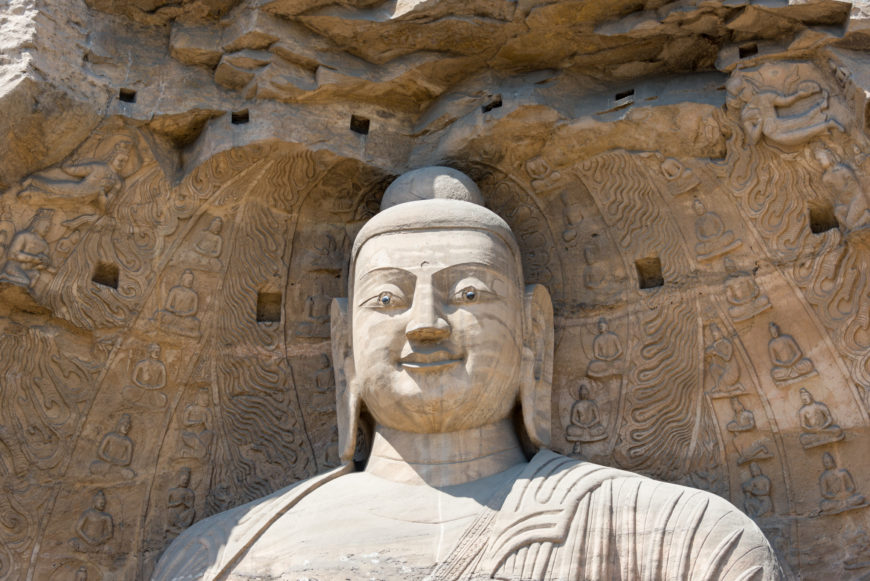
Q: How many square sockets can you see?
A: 10